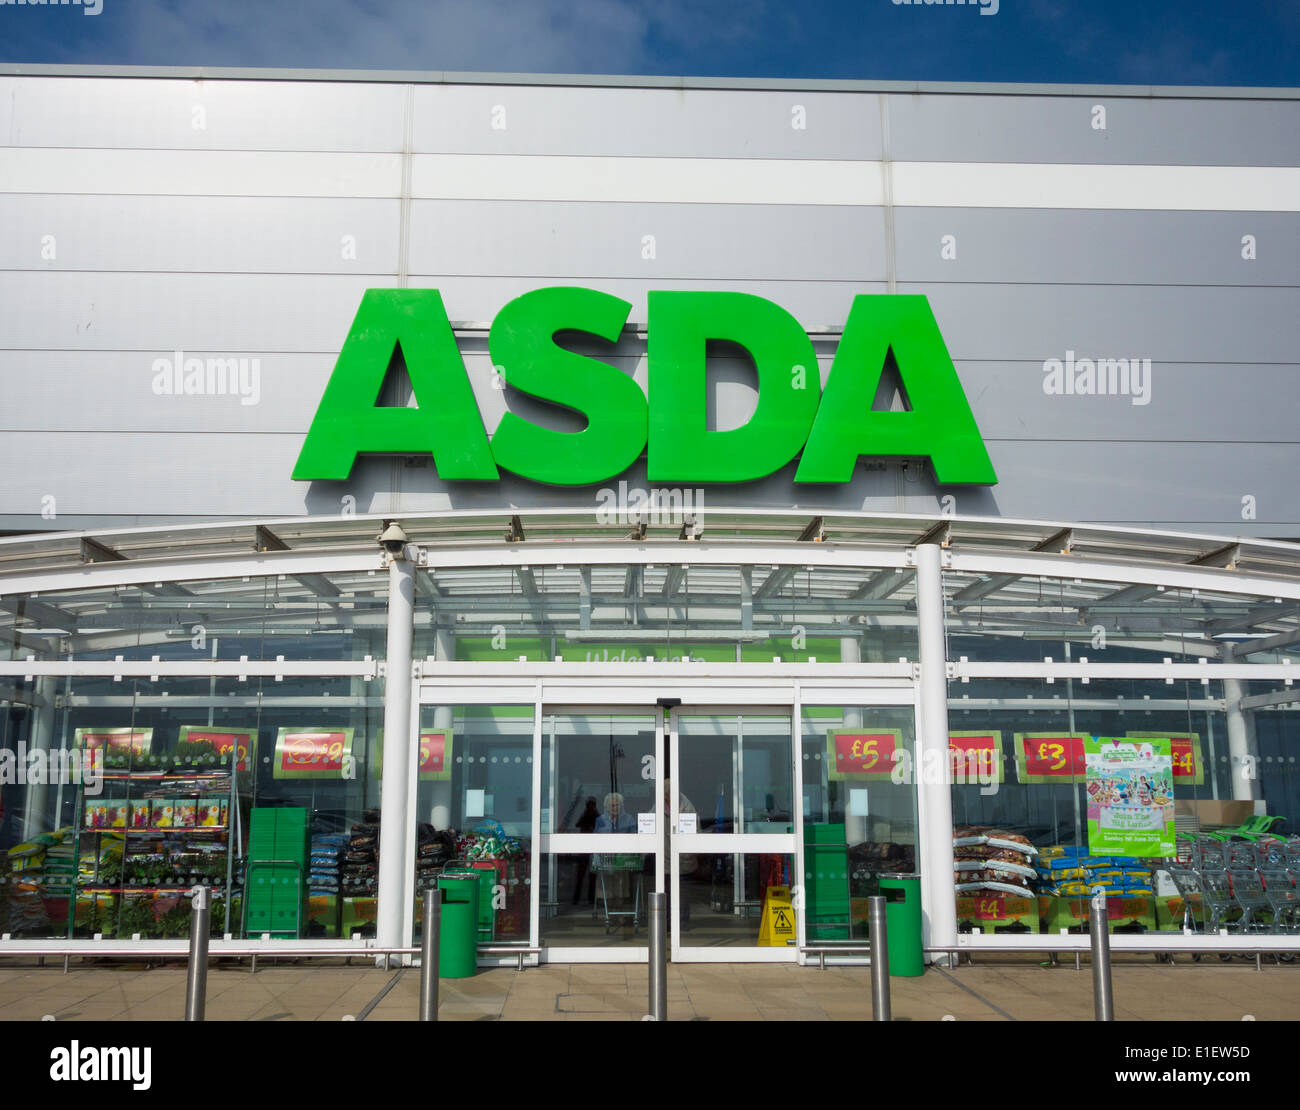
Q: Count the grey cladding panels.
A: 15